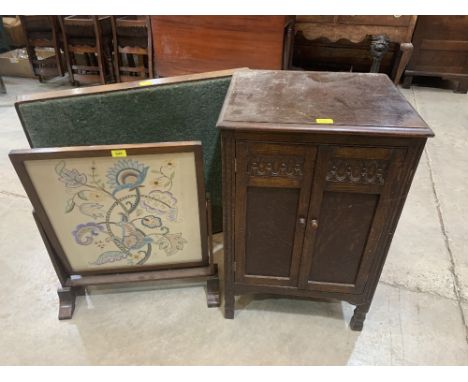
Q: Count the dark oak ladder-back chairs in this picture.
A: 3